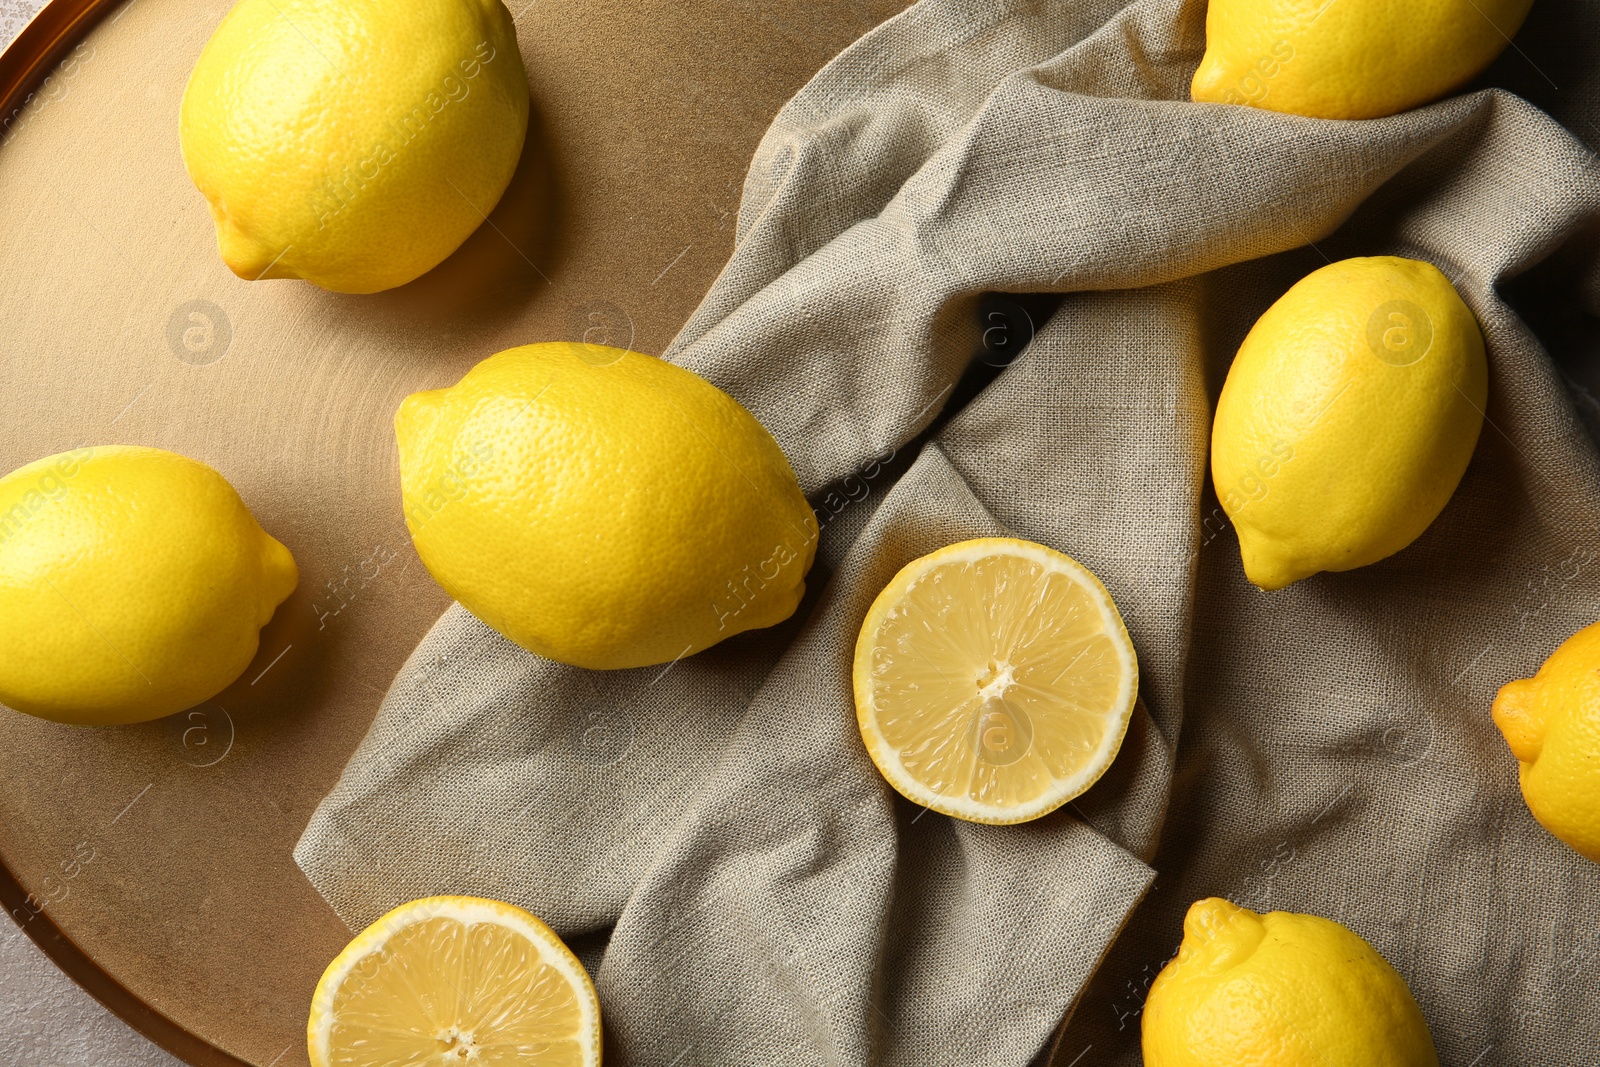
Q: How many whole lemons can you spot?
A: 7